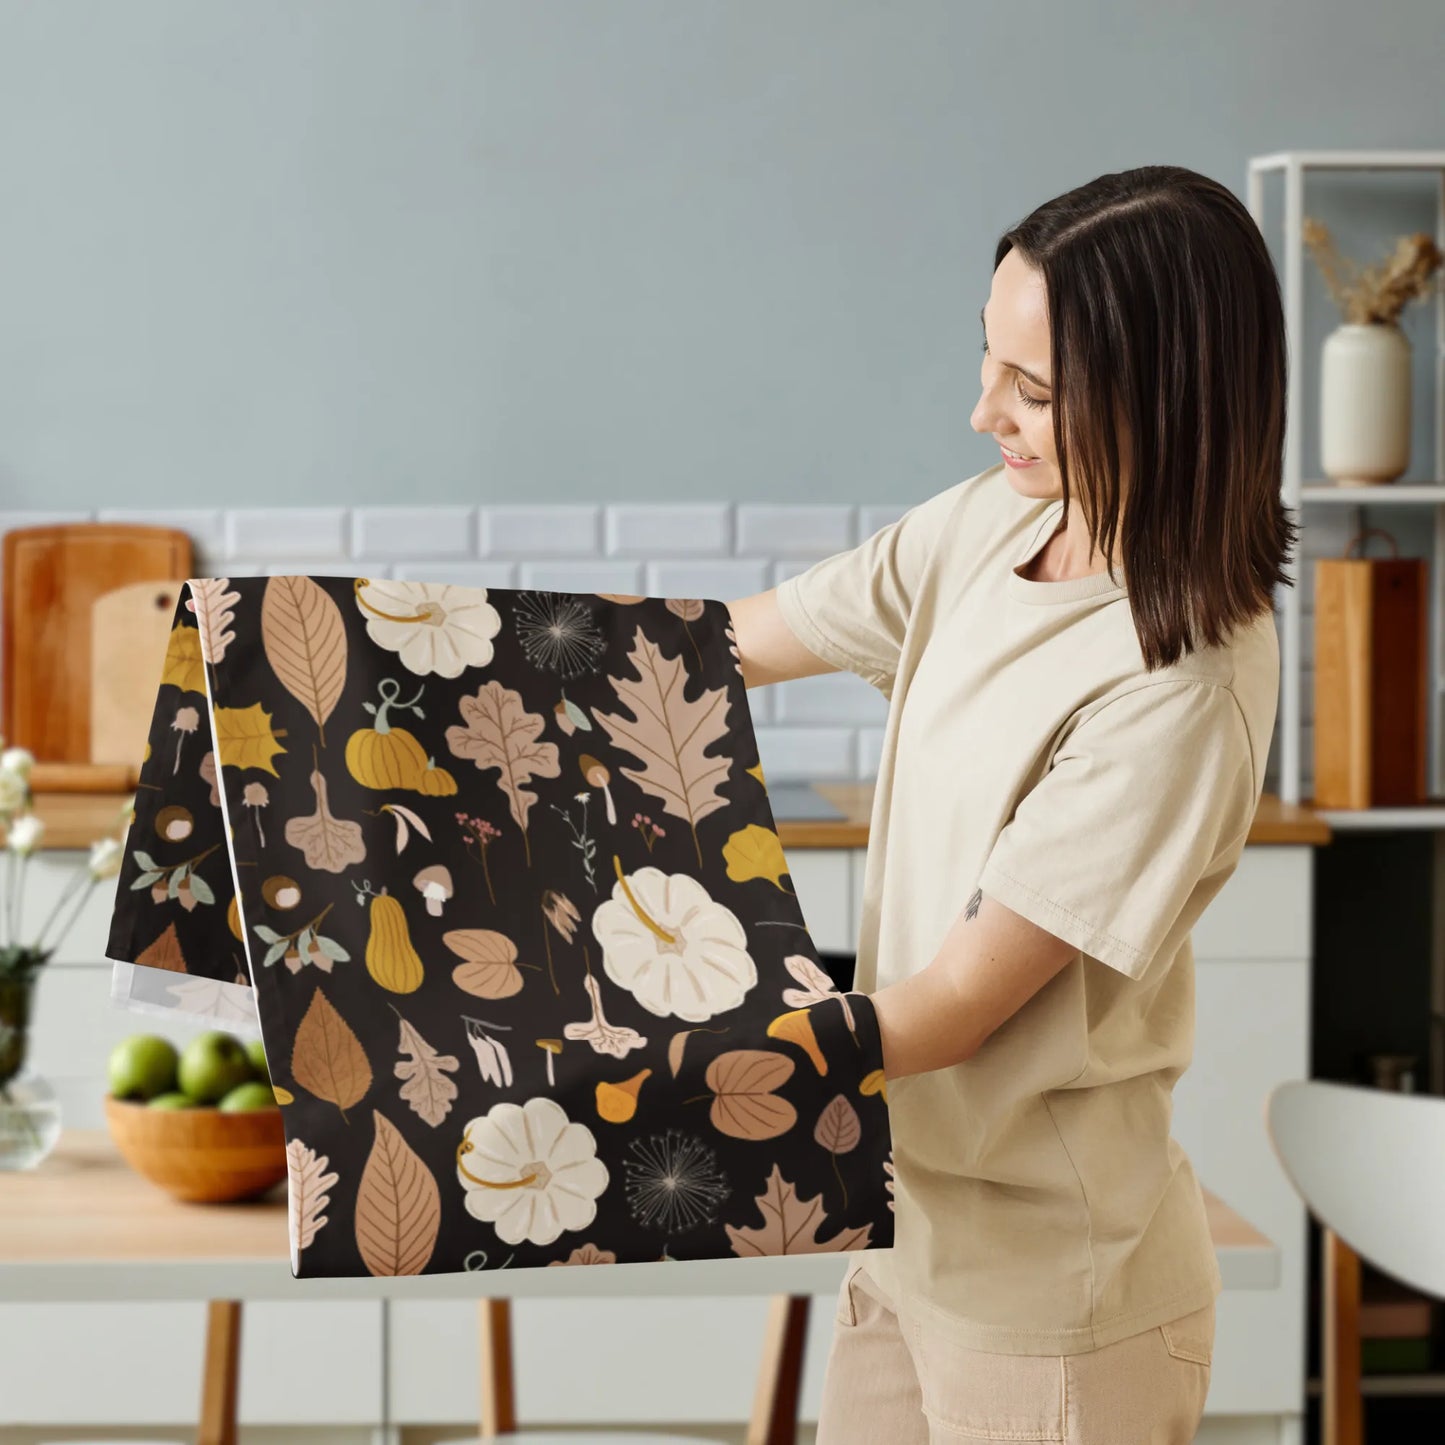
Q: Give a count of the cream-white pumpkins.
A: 3